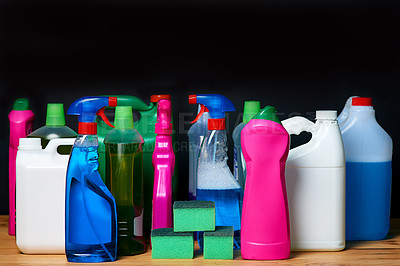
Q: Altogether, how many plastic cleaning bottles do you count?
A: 13